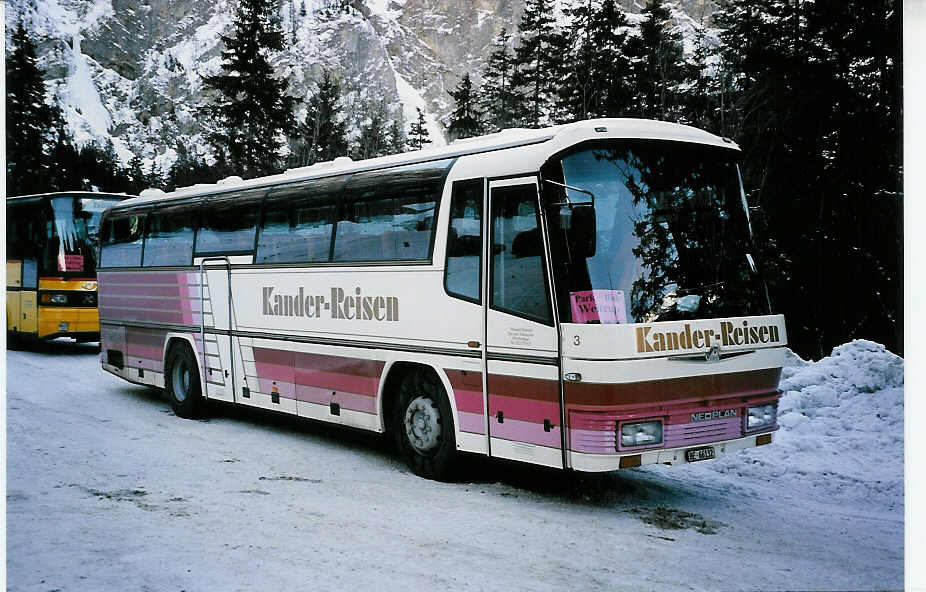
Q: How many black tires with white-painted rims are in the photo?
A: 2